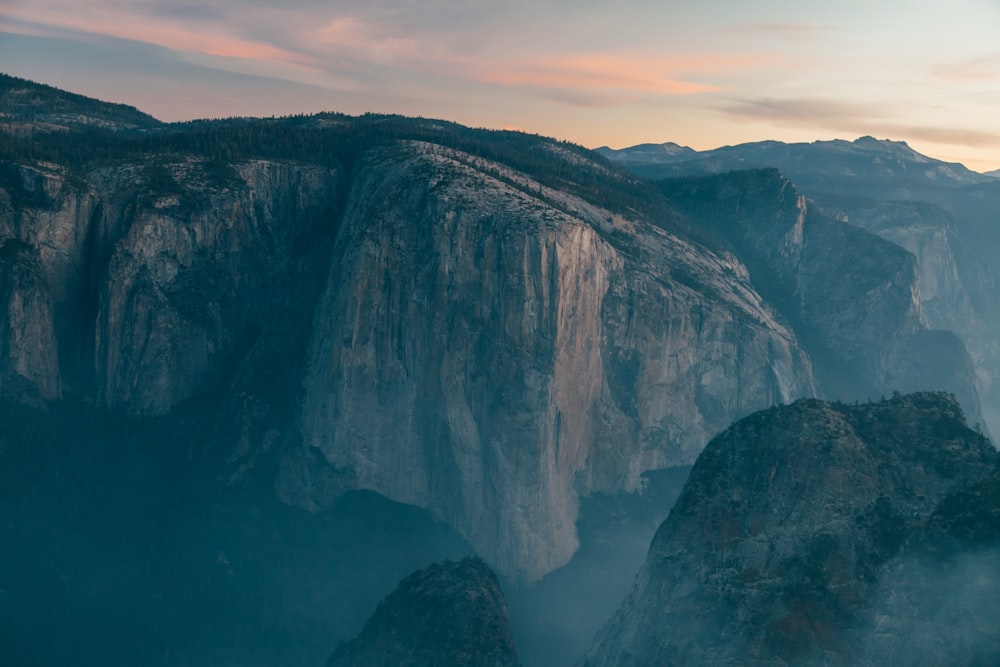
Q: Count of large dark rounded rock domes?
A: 2